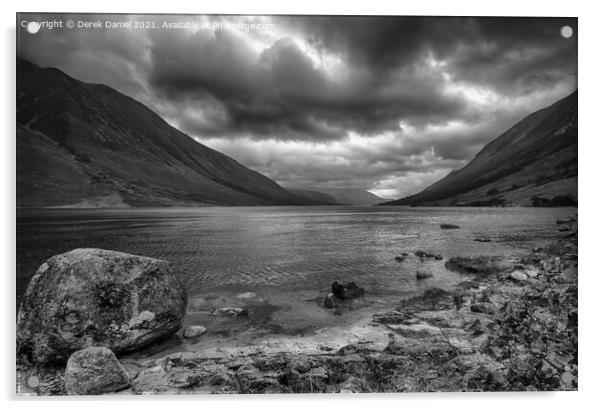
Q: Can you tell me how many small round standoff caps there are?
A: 4